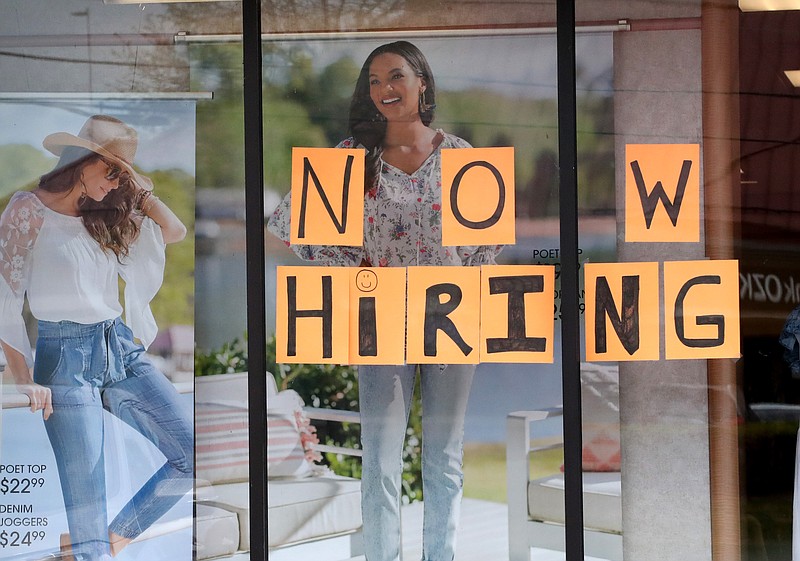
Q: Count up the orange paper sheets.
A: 9